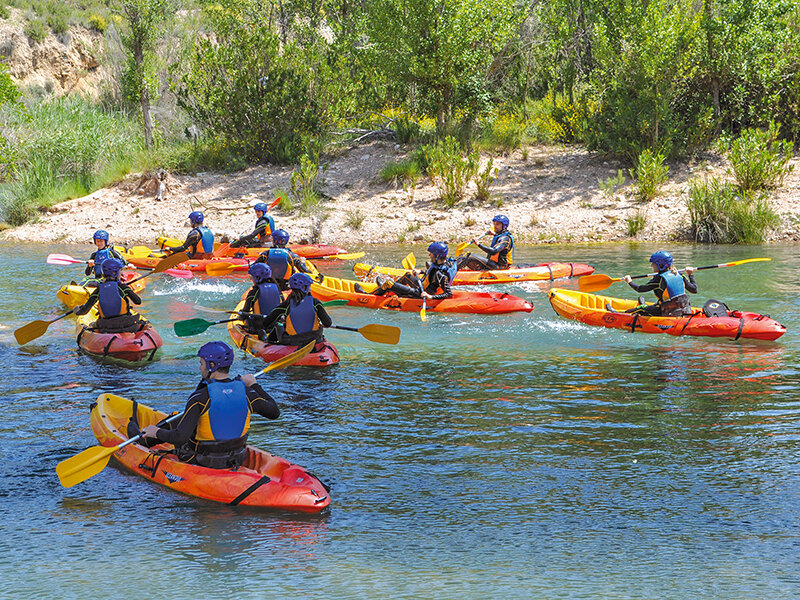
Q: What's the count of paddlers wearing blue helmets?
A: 11